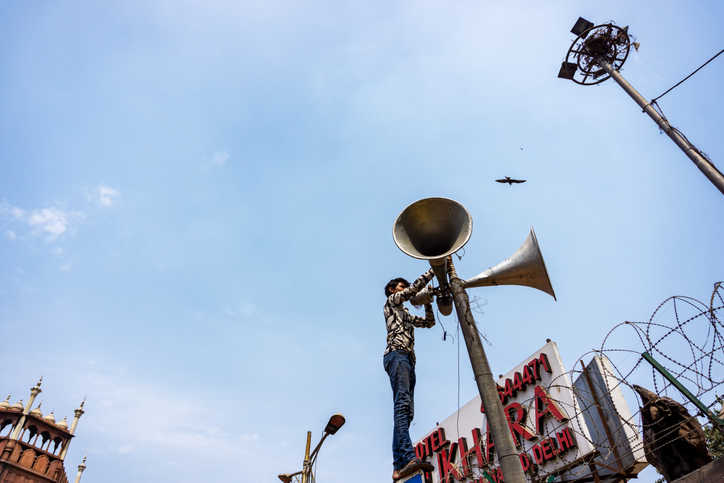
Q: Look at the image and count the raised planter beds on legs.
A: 0